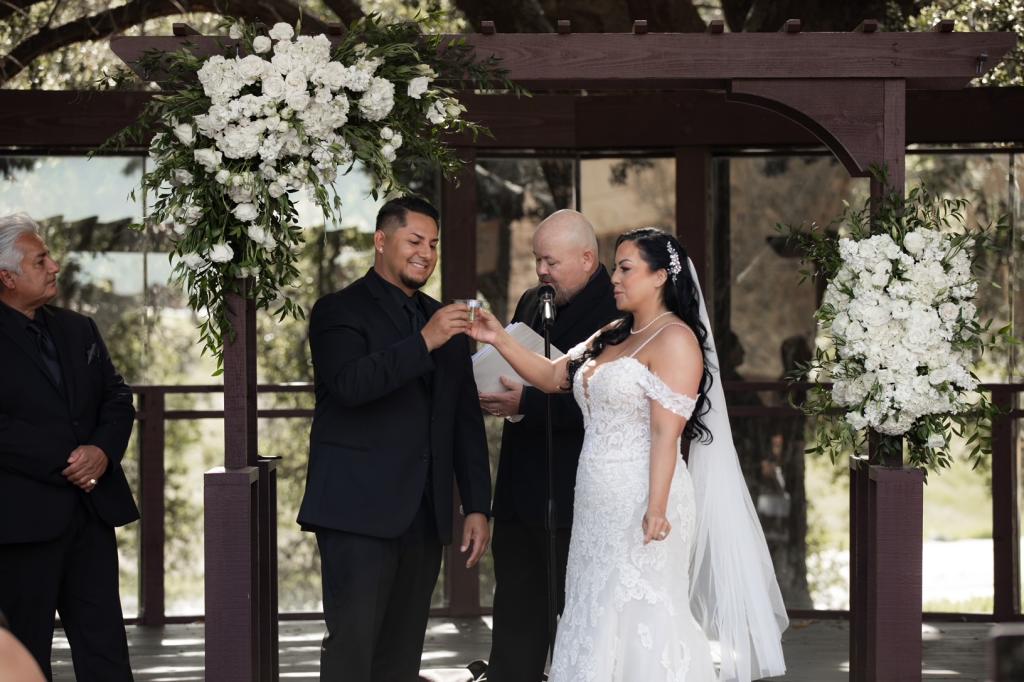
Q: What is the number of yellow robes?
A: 0